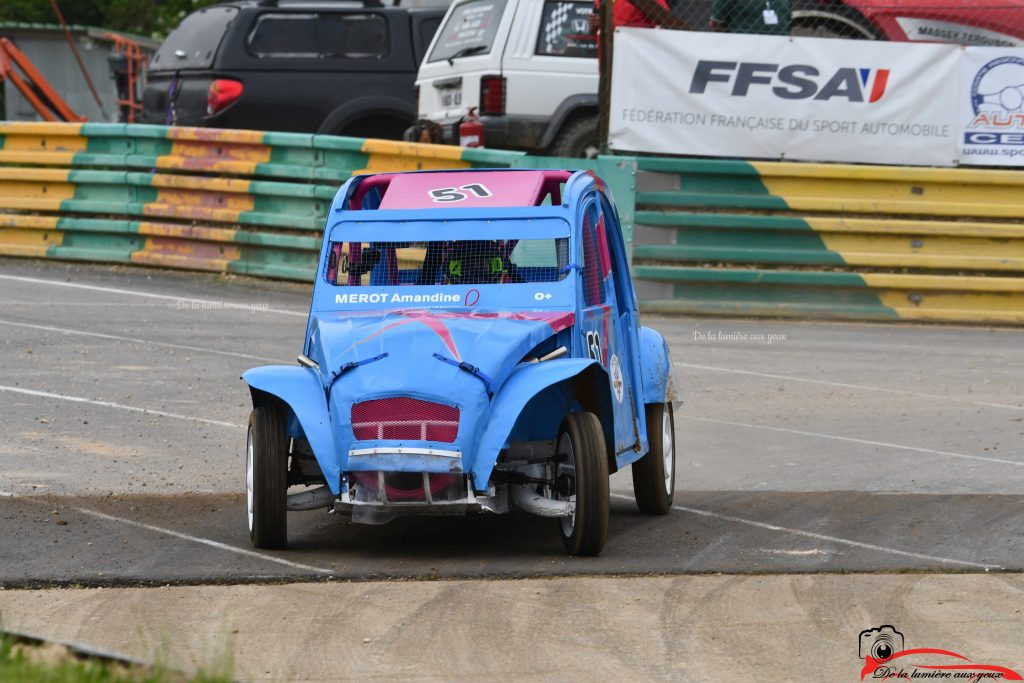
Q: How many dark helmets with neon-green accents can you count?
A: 1